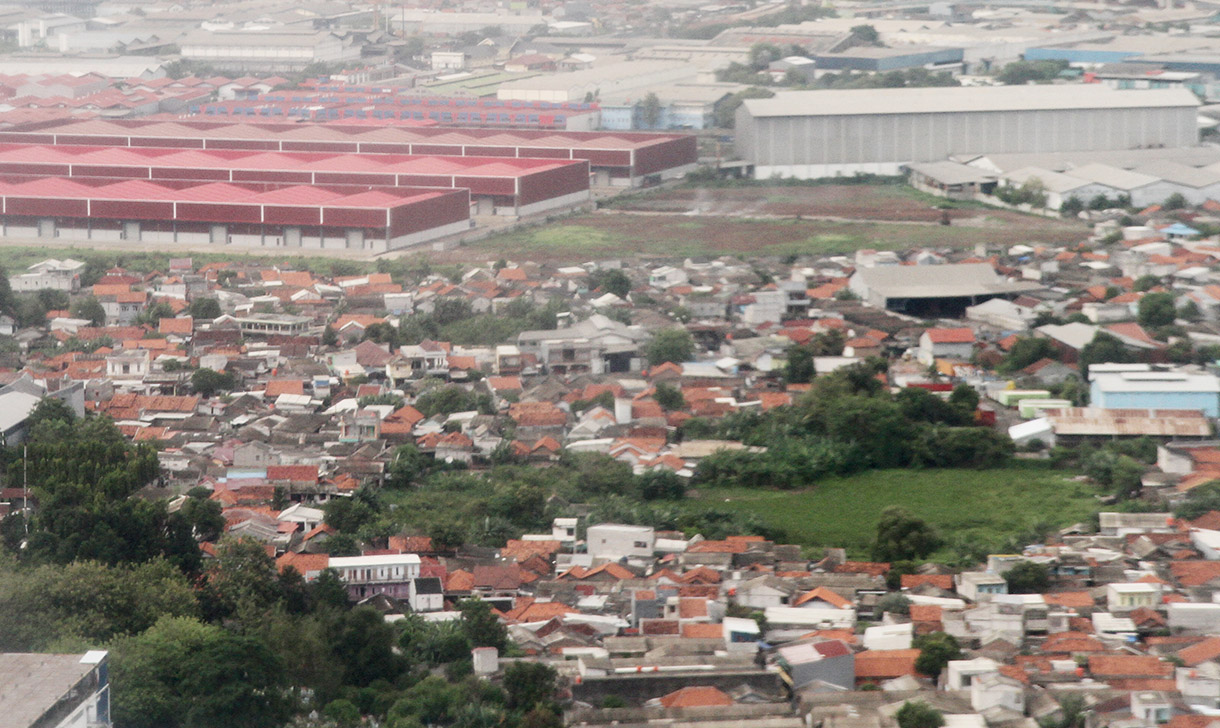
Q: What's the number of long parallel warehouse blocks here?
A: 3